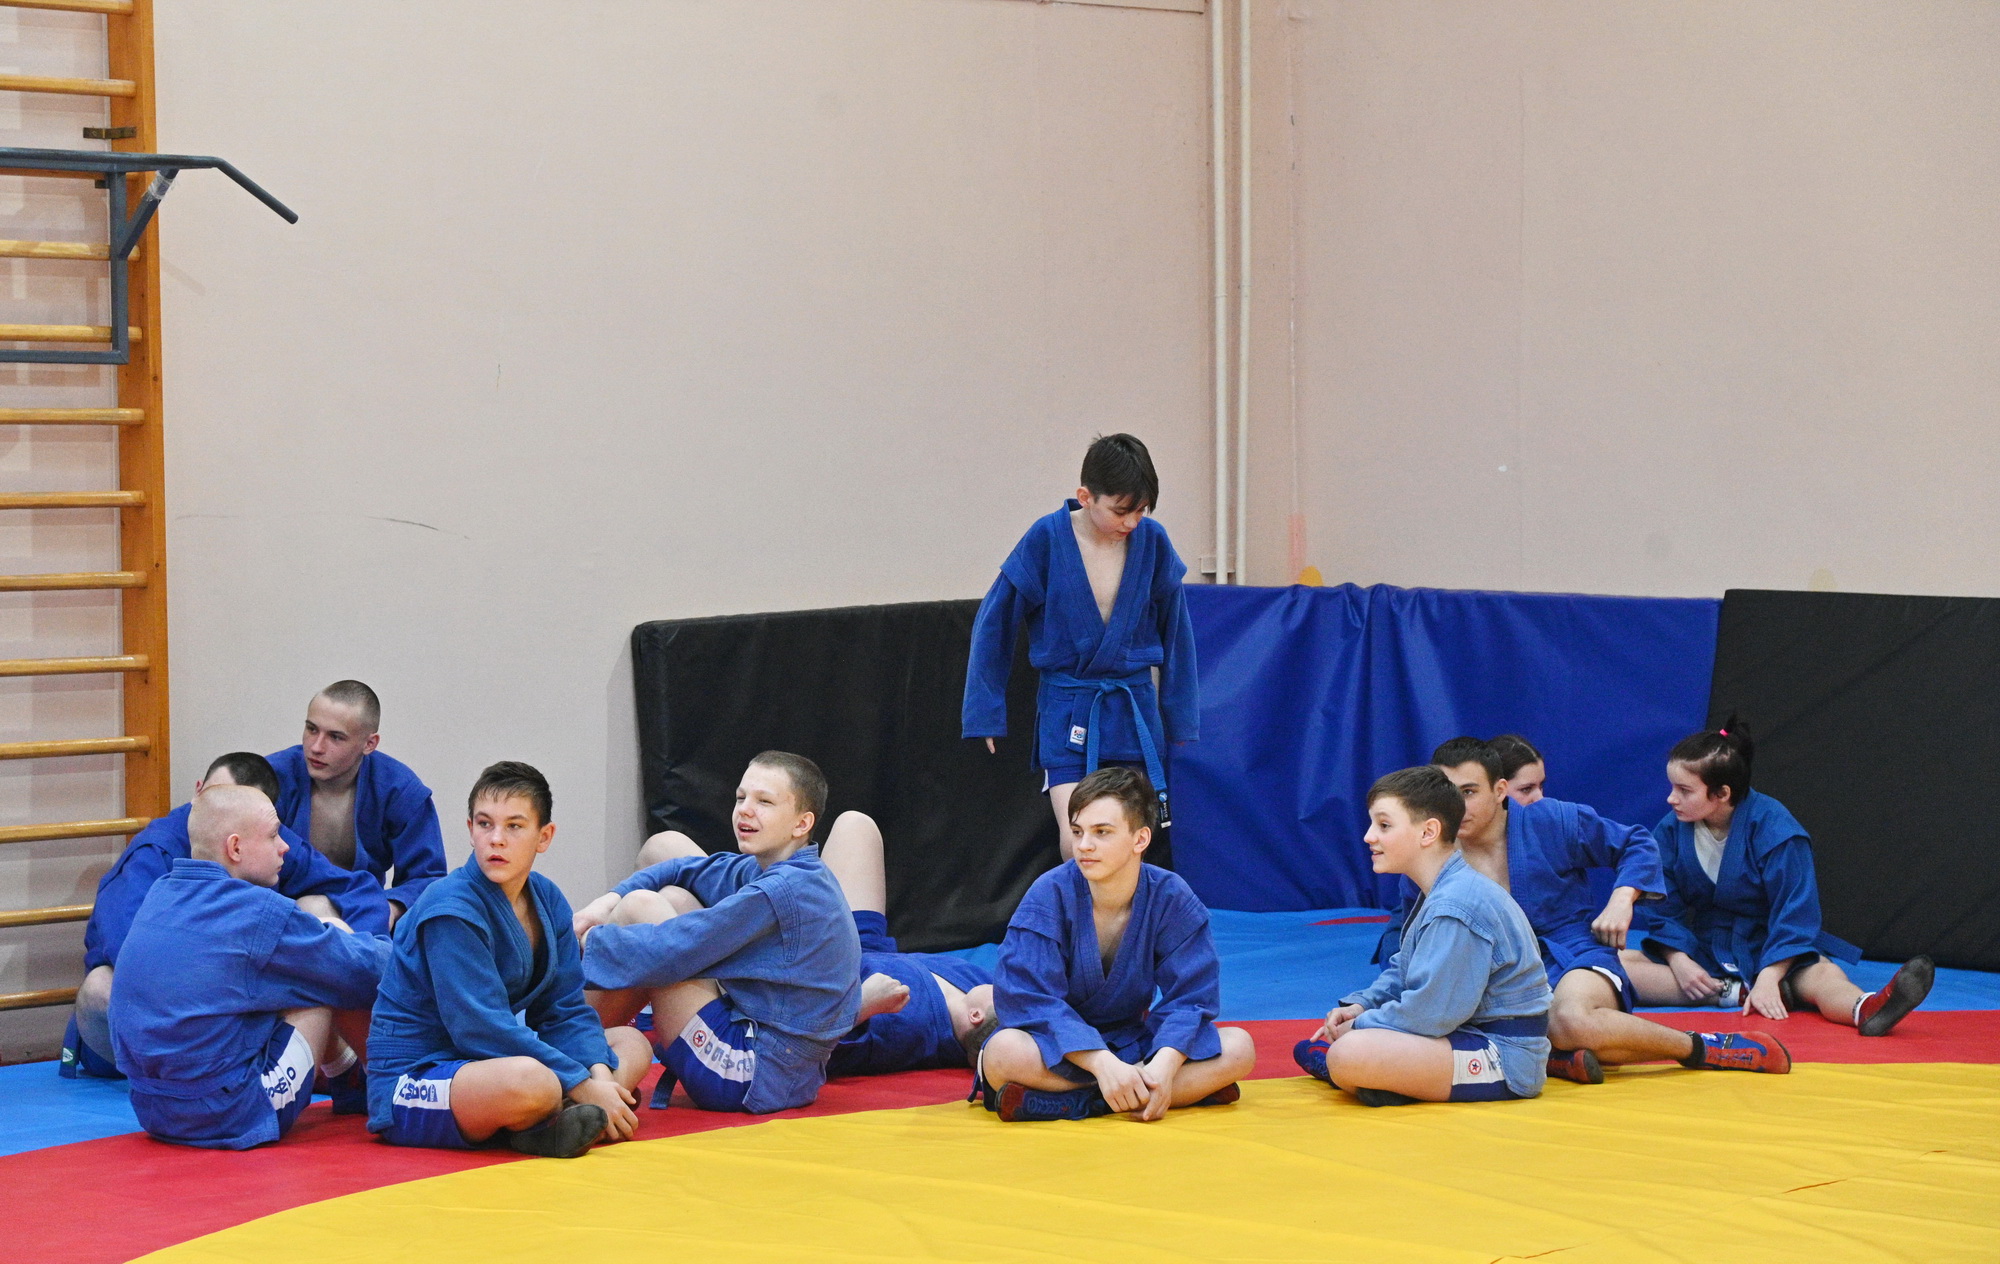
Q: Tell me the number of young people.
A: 12